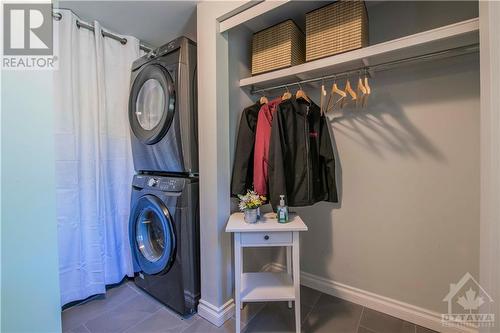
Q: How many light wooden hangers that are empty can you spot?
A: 5